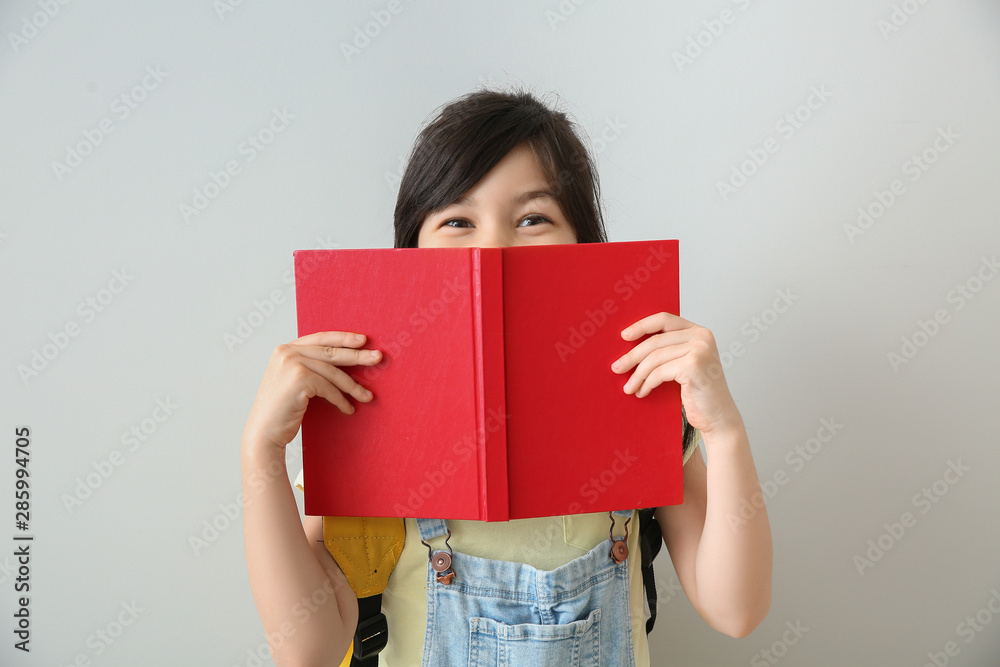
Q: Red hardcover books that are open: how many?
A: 1